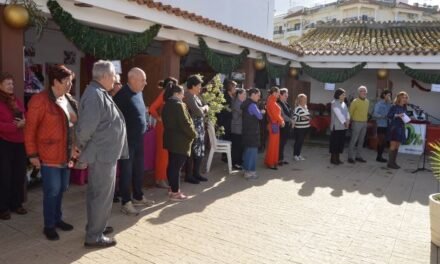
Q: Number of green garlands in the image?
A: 5